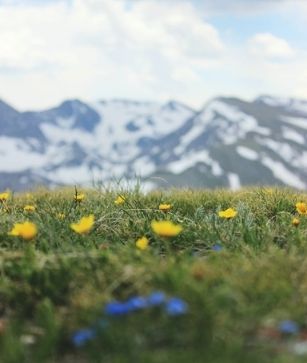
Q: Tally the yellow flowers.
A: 12